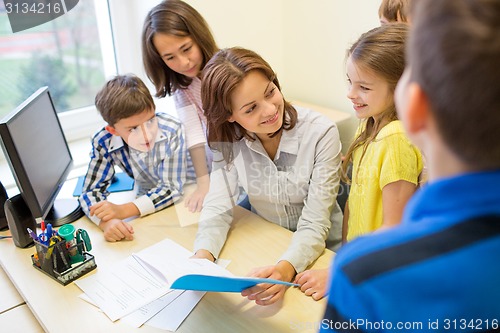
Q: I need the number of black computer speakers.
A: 2